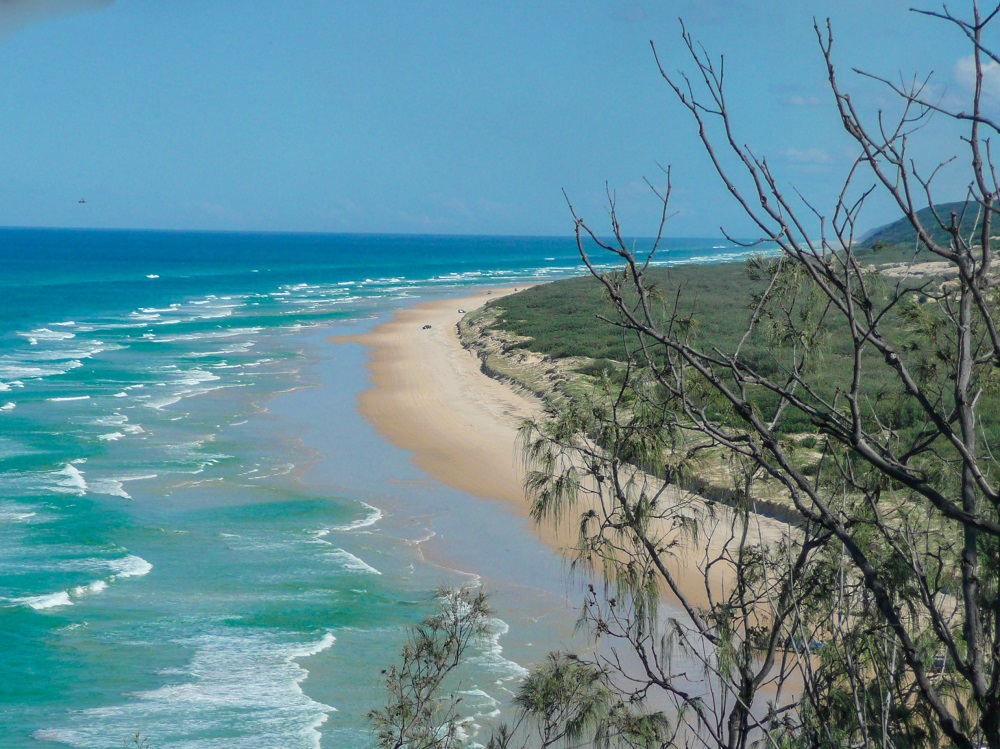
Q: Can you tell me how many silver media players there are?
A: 0